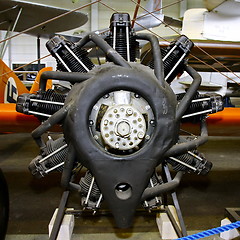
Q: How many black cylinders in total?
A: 9